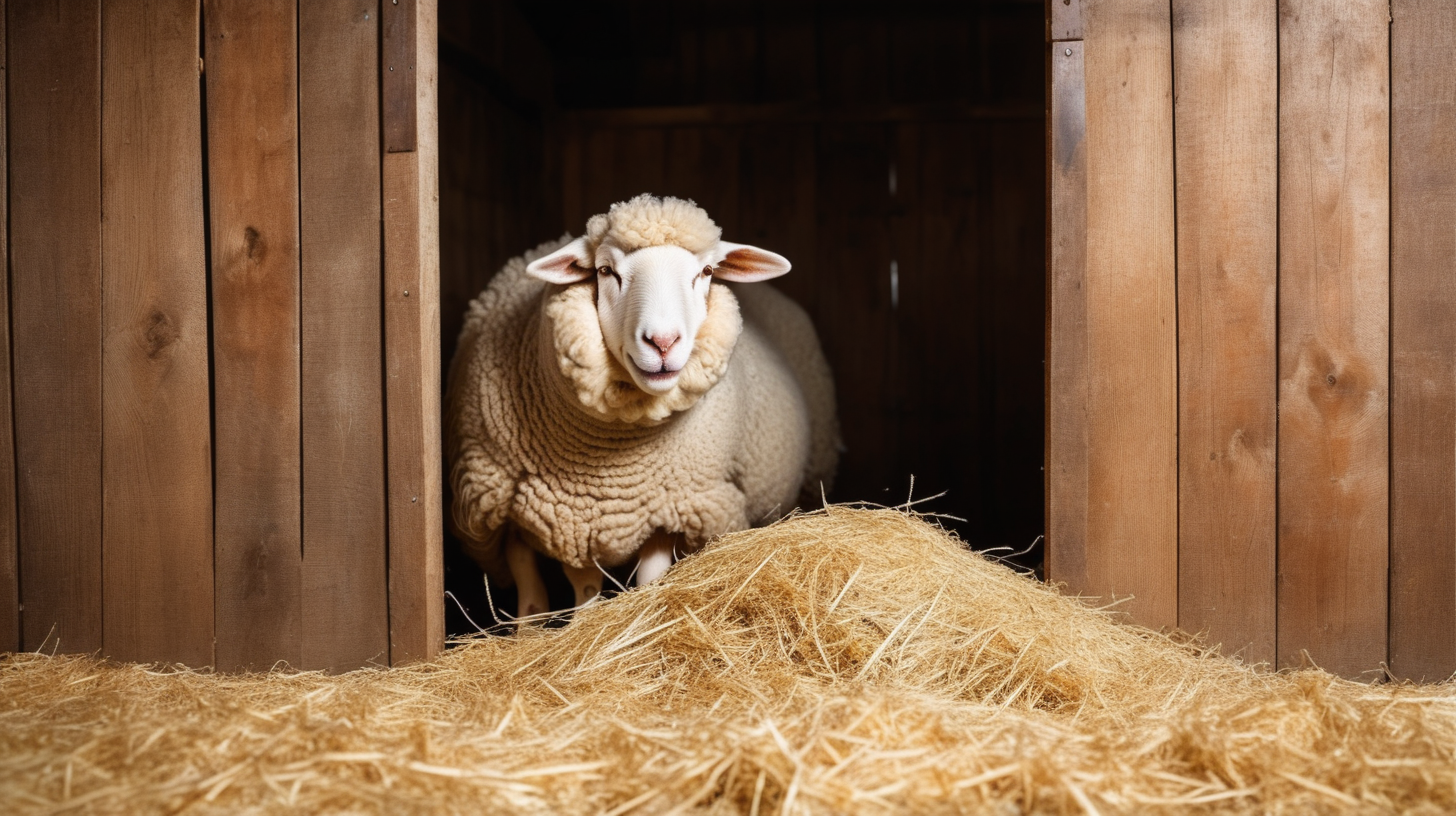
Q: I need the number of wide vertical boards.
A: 8